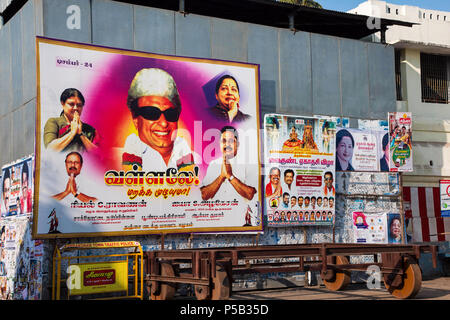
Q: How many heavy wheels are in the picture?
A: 4